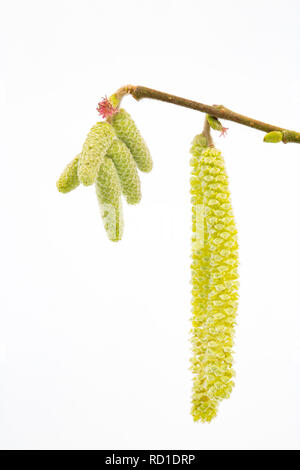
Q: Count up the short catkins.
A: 5